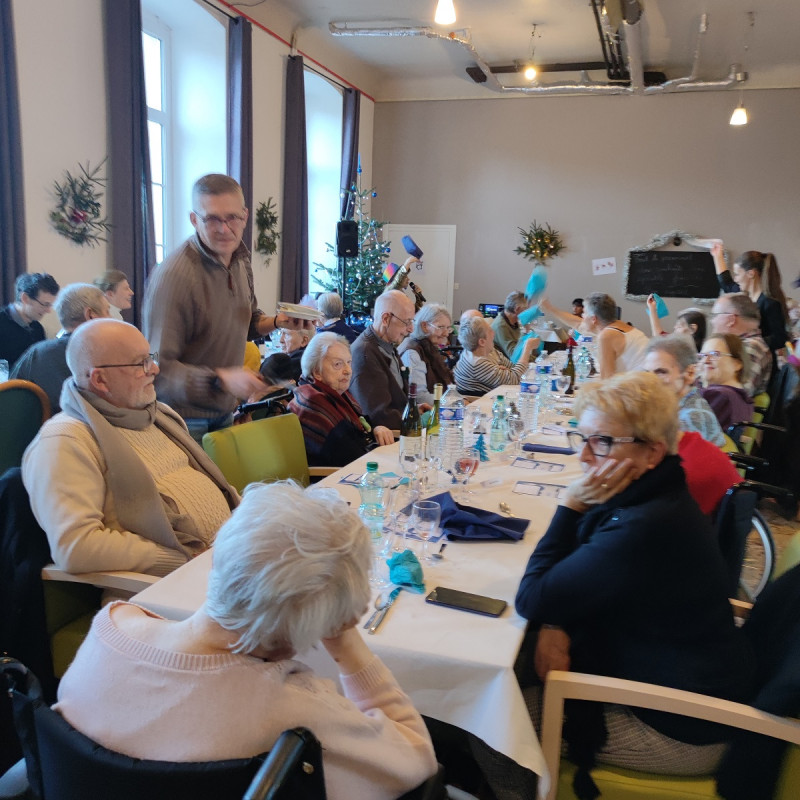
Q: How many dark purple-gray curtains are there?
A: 5